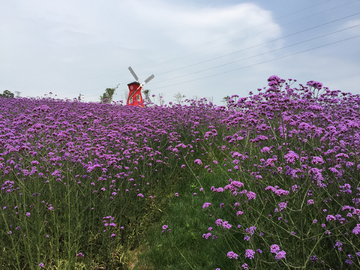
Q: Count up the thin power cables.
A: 5